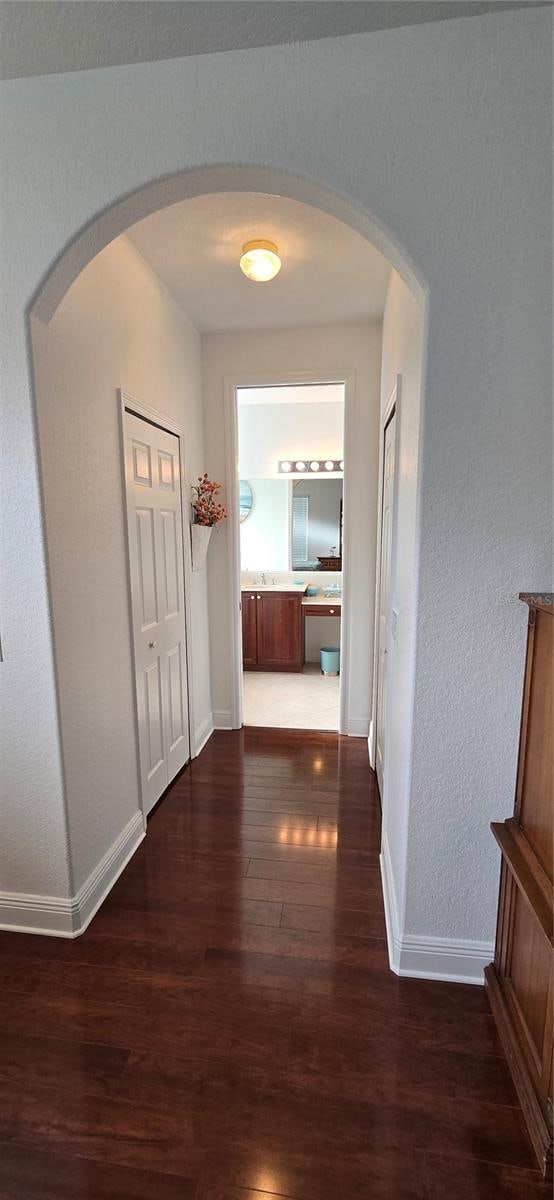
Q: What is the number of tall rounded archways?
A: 1